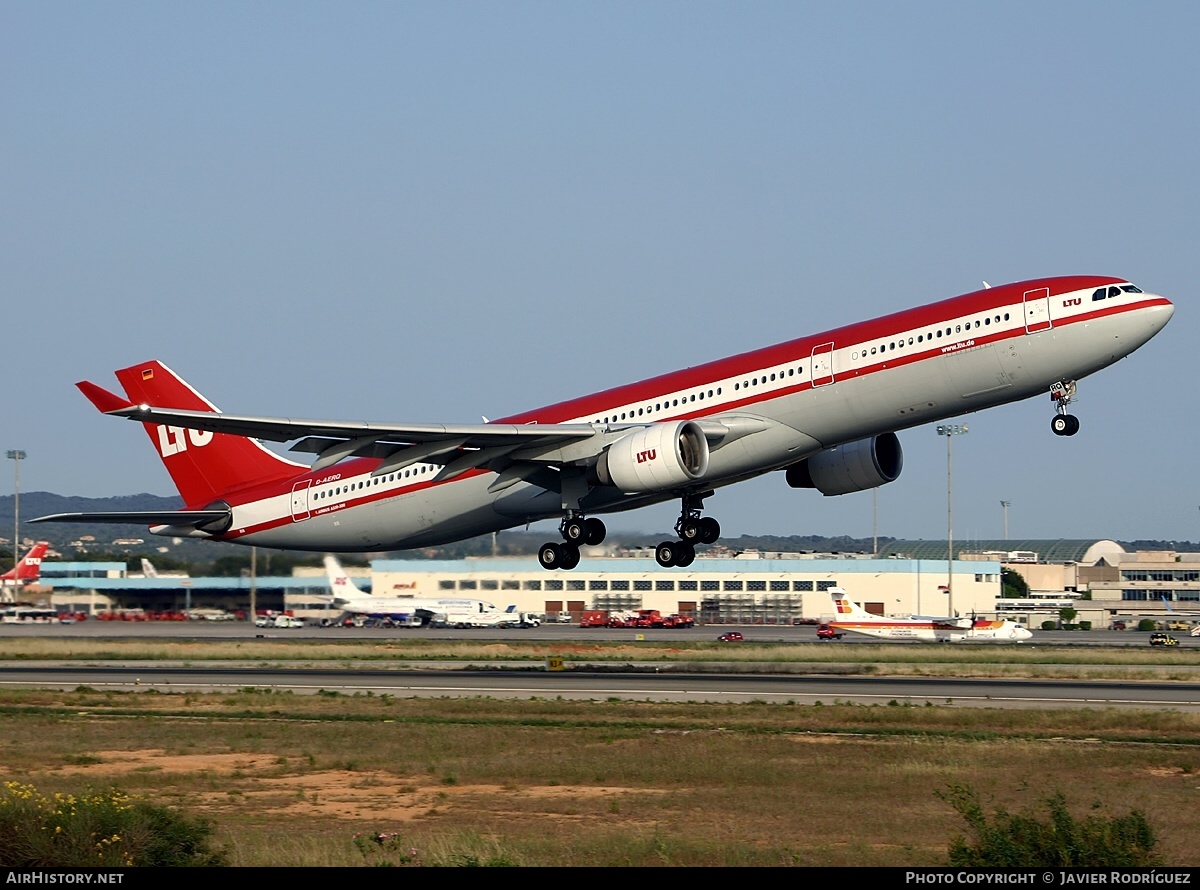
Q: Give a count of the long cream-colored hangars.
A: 1